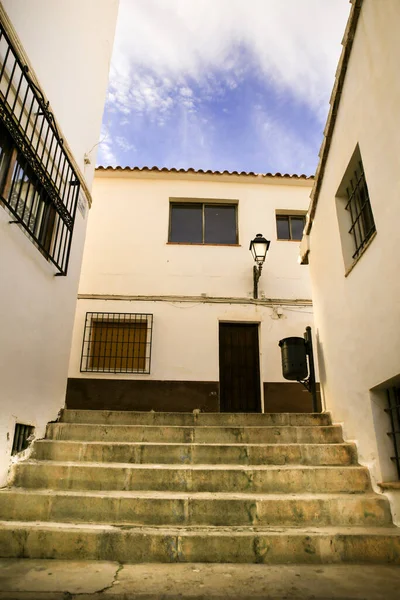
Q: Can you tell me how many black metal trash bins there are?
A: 1